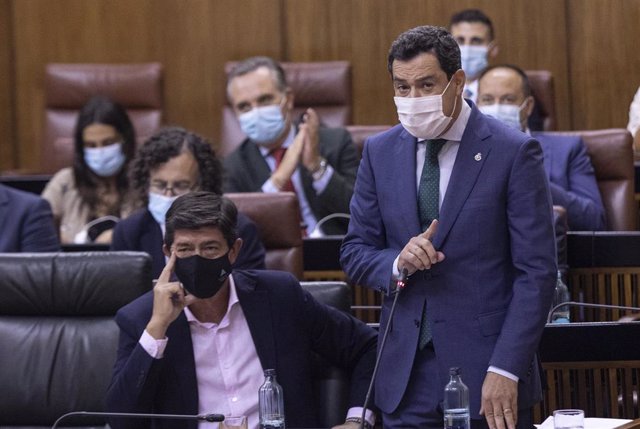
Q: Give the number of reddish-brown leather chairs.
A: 6